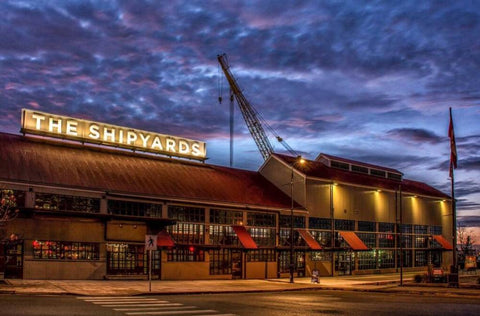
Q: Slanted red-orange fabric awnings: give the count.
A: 5